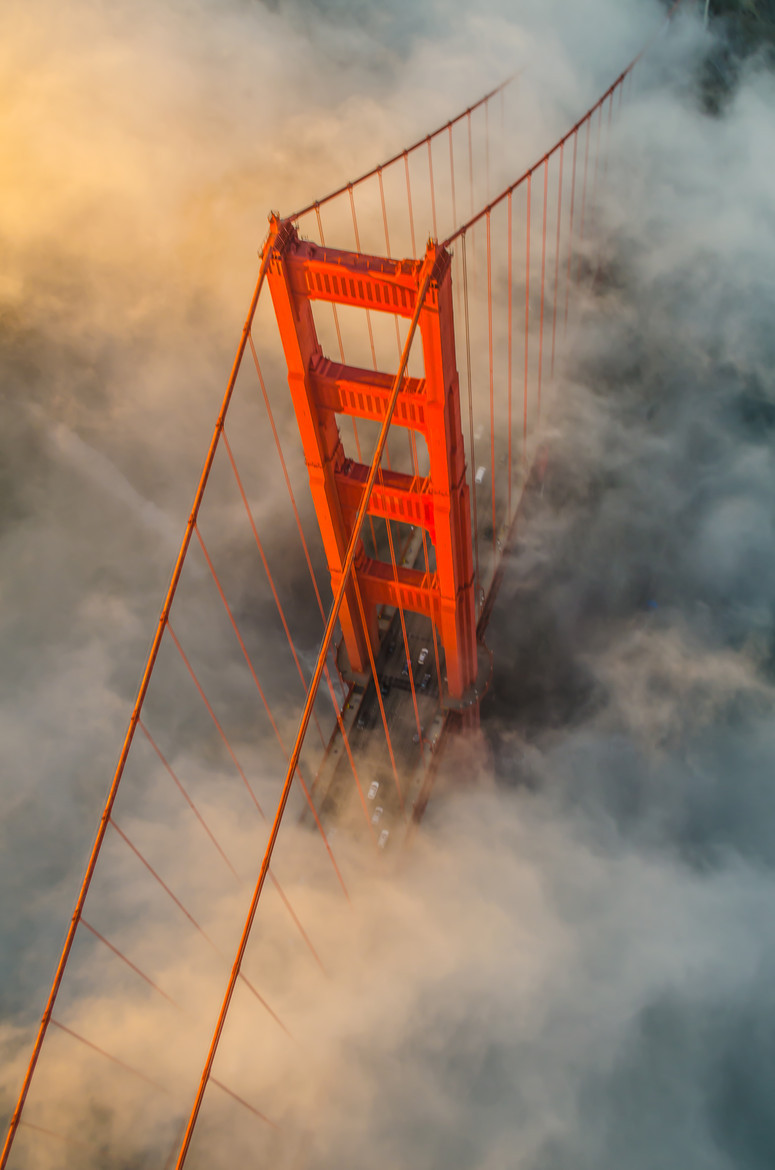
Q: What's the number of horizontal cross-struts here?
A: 4